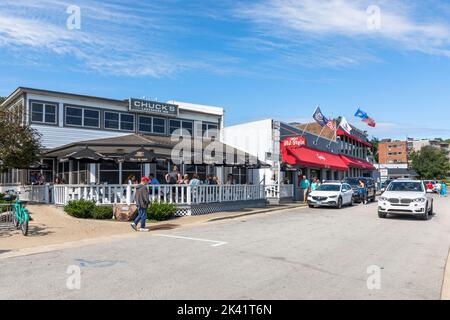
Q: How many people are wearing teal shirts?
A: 2